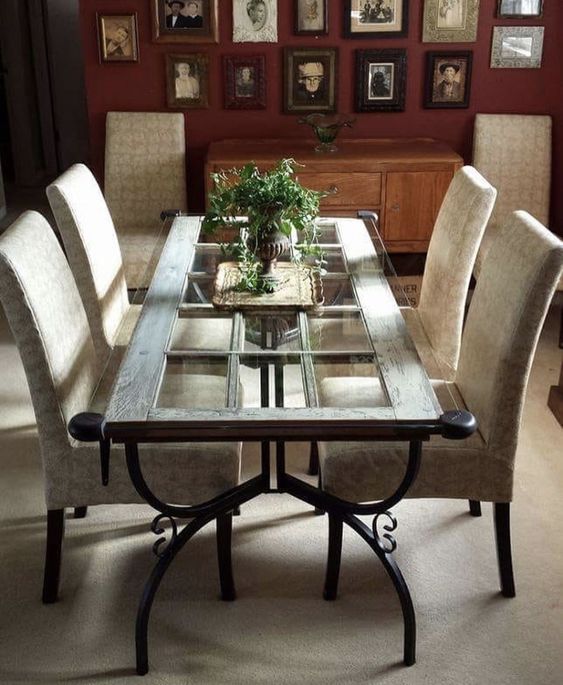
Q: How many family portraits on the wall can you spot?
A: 13